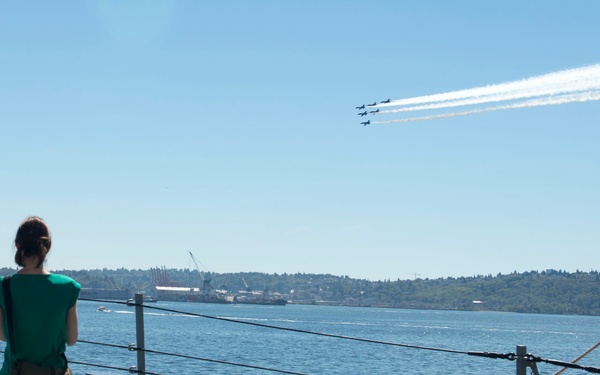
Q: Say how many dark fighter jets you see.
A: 6